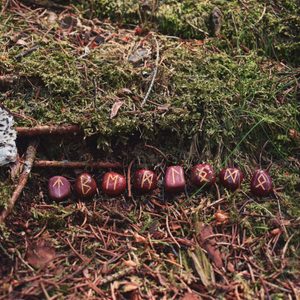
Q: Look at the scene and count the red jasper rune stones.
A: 8